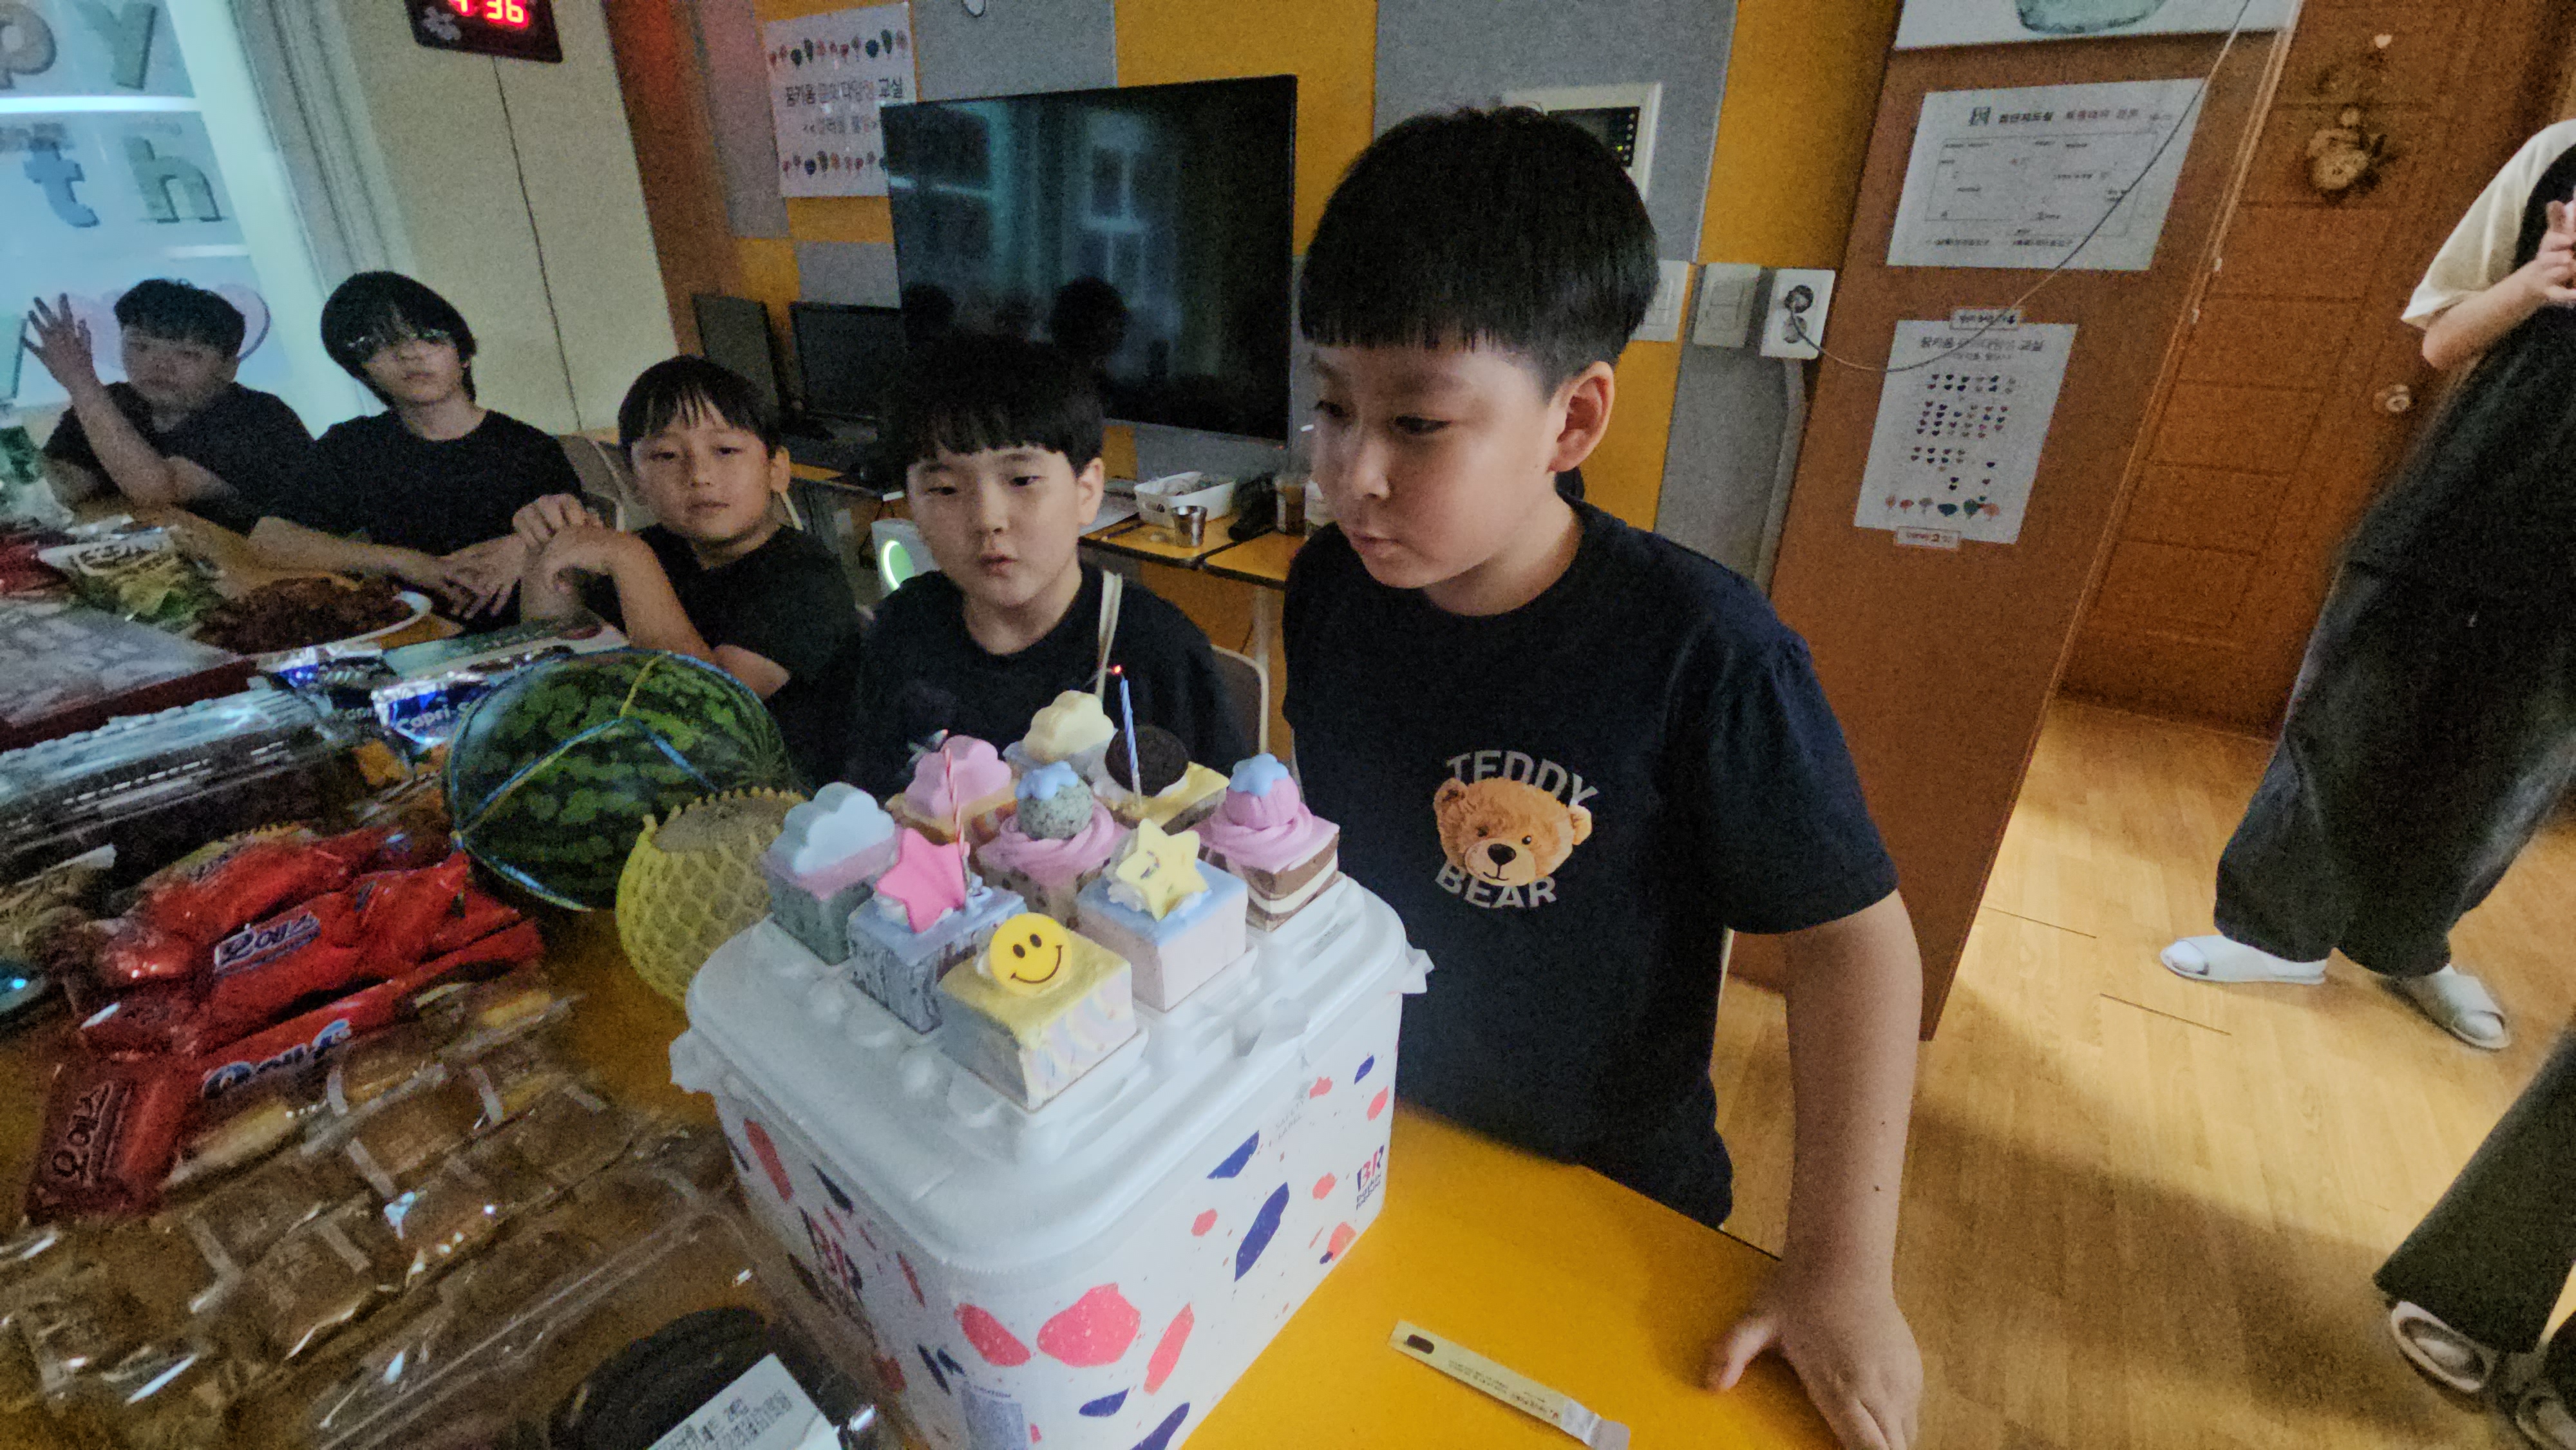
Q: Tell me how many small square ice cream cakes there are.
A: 9